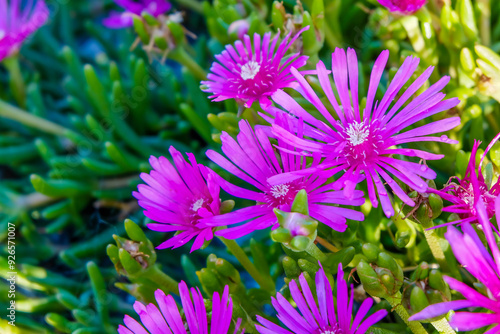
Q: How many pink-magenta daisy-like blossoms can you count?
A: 11